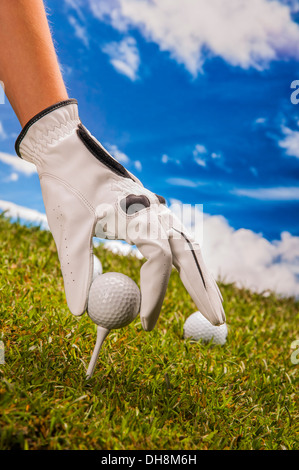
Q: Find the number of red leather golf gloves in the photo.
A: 0